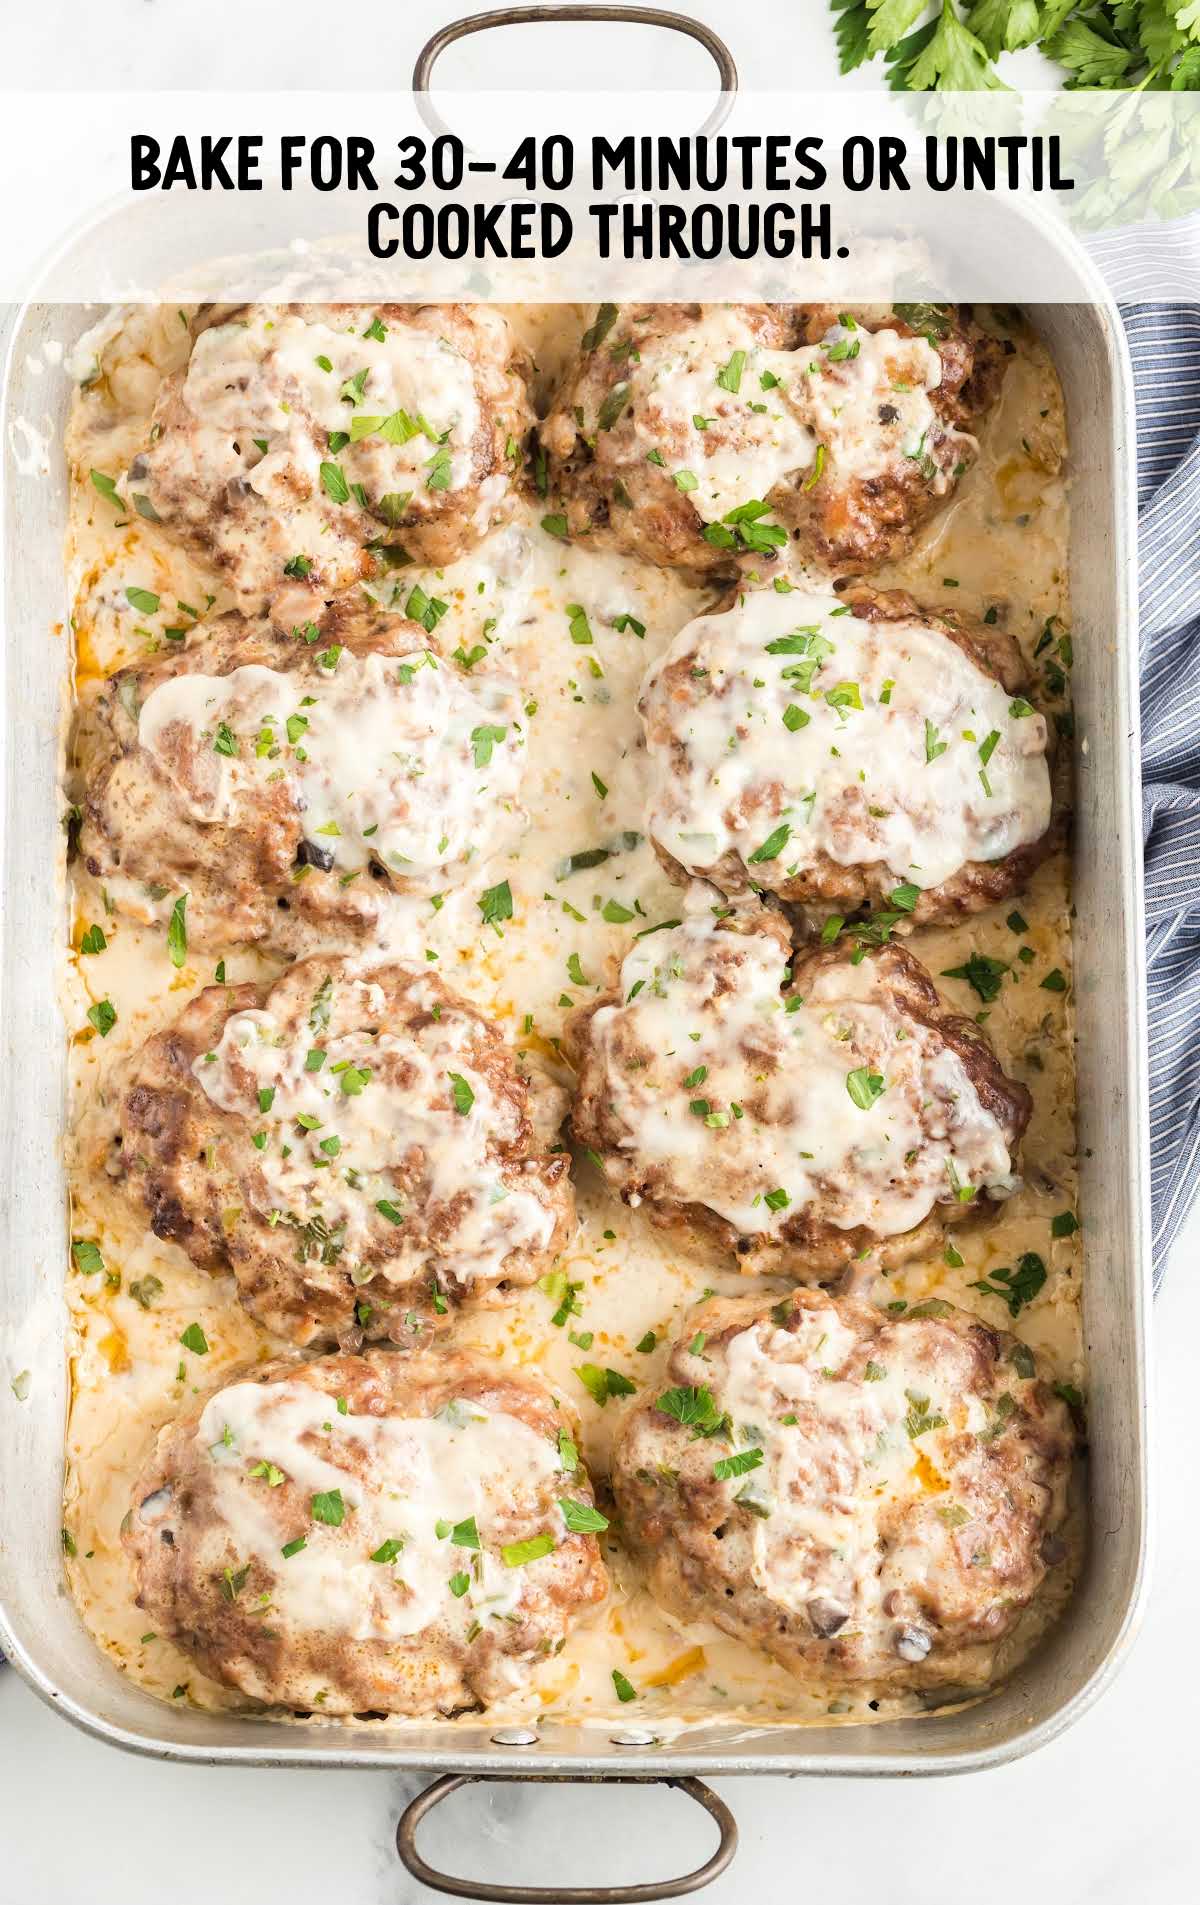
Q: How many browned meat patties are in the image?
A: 8